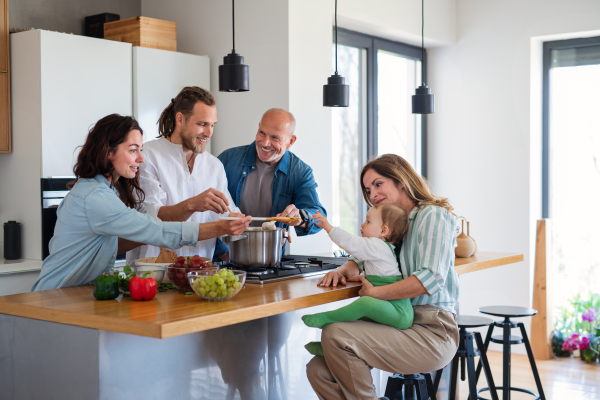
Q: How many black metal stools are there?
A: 3